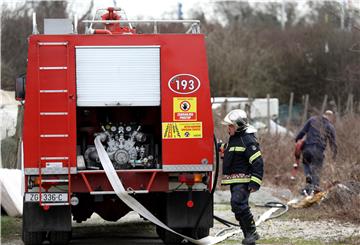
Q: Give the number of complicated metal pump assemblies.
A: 1